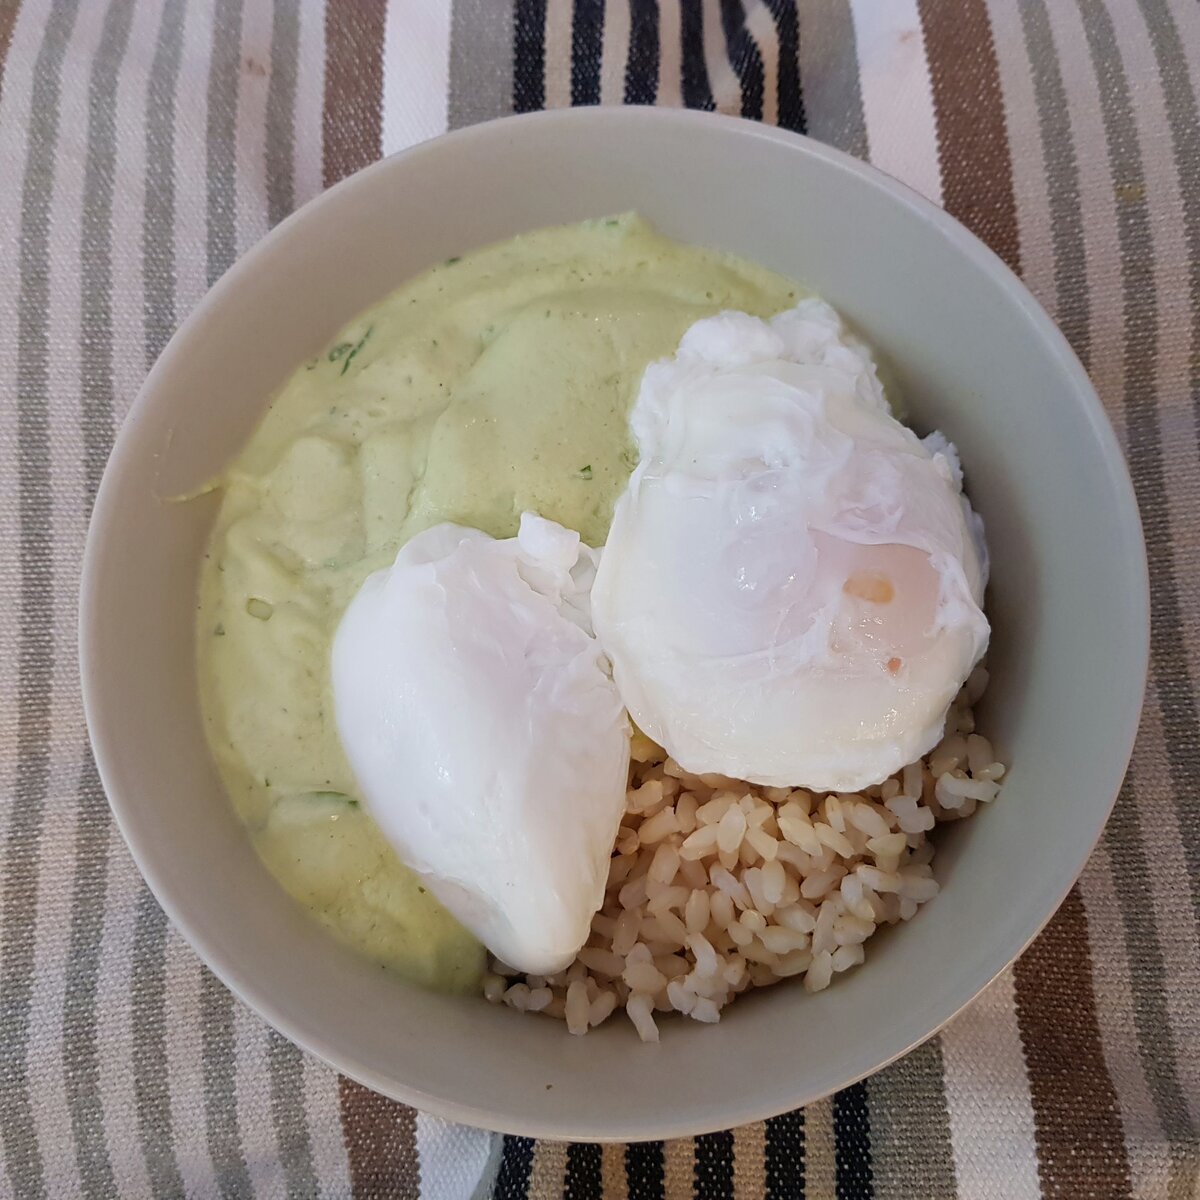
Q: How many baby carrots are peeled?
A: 0